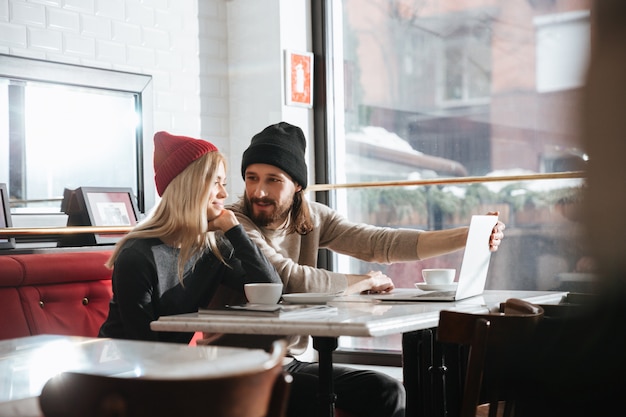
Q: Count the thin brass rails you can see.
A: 2